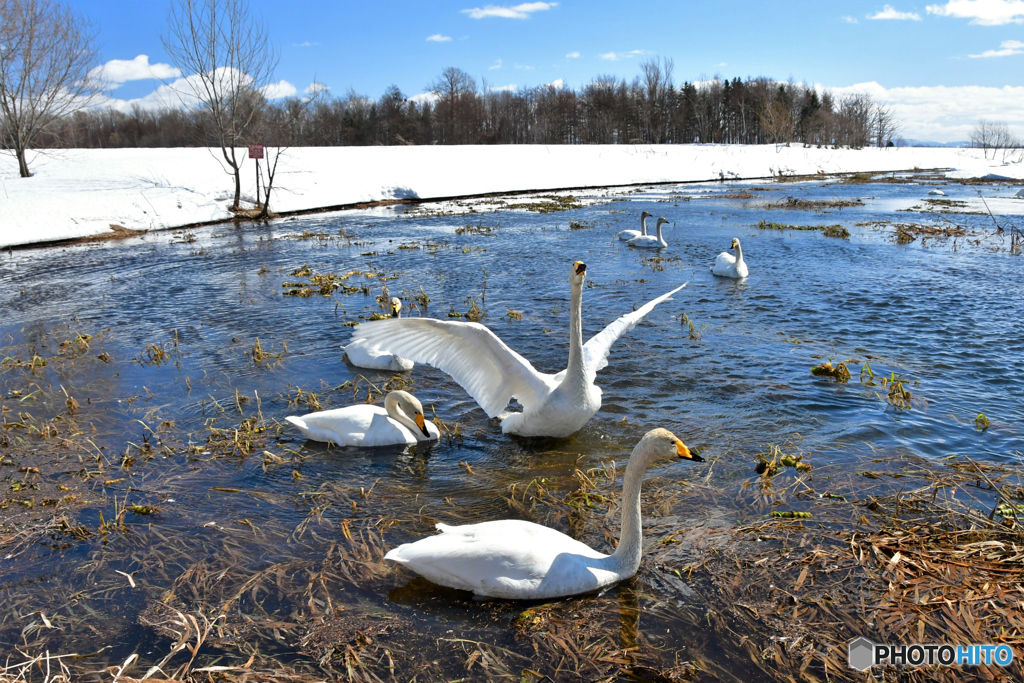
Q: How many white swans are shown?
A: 7